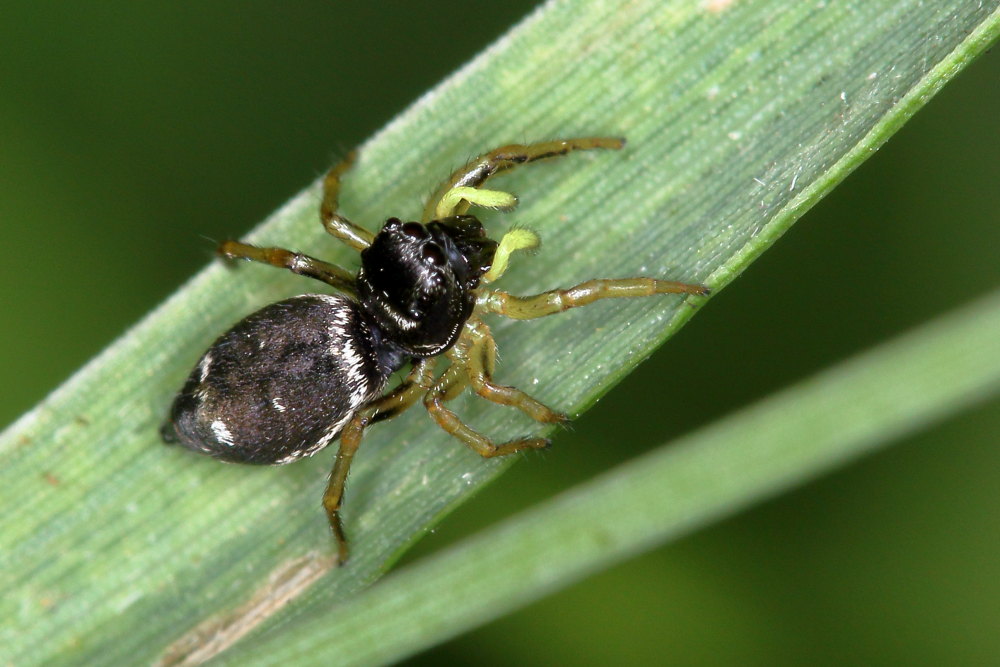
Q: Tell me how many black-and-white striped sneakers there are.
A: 0